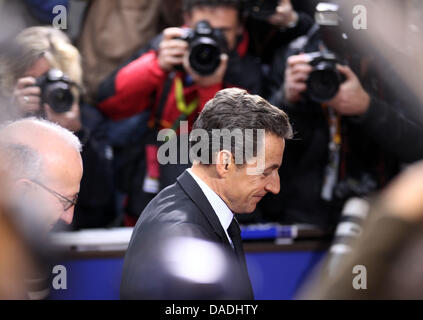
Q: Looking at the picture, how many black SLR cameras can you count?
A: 3